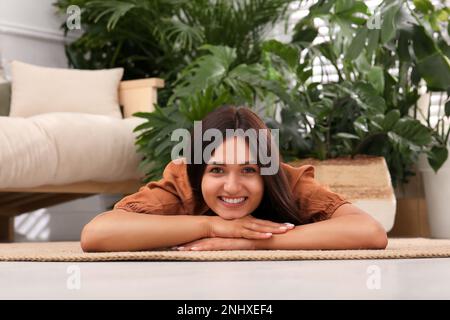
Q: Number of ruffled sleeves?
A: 2